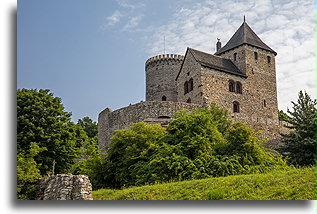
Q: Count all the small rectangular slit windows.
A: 4